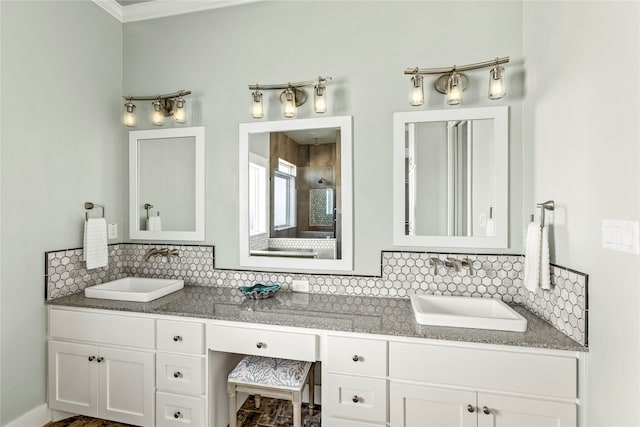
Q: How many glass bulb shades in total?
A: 9